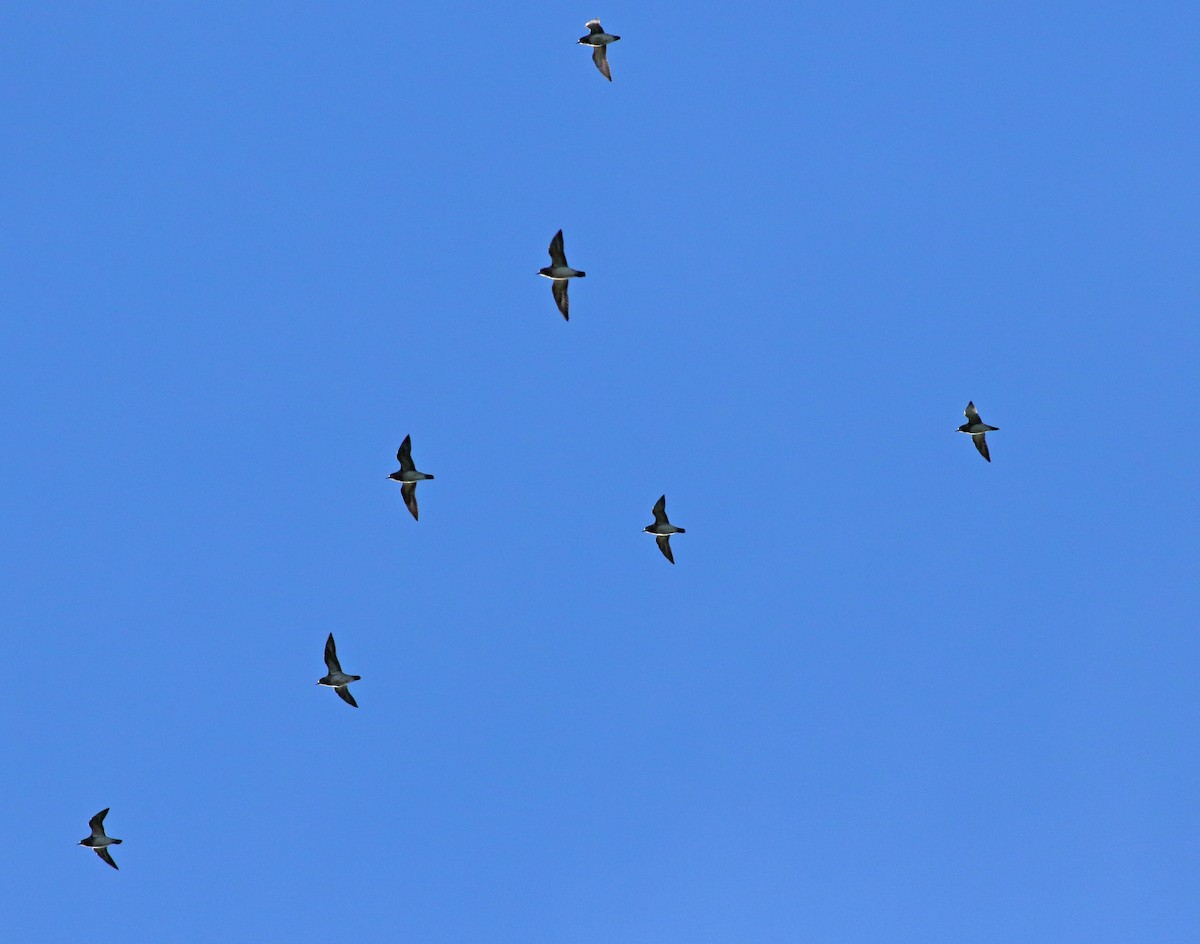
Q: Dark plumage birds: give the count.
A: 7